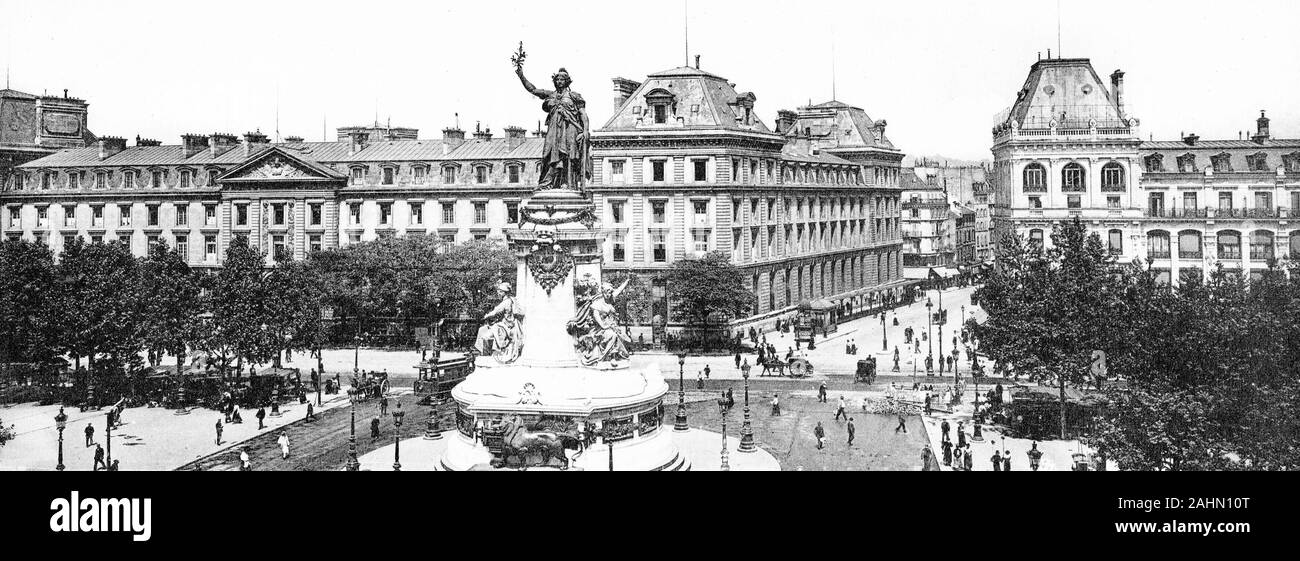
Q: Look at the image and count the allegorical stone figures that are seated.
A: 2